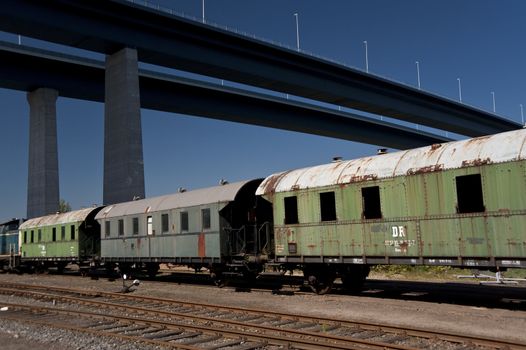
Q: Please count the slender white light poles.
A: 7